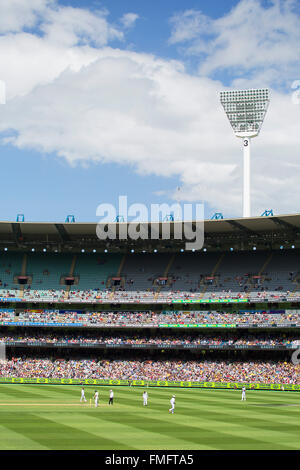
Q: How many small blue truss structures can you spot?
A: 6